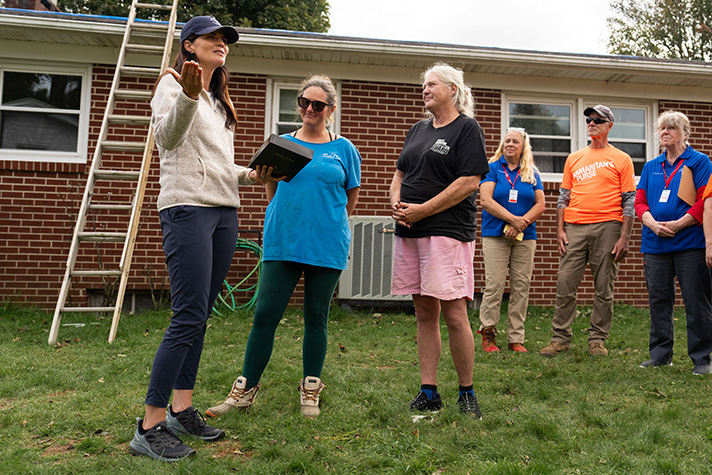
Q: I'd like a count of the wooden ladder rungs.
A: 12